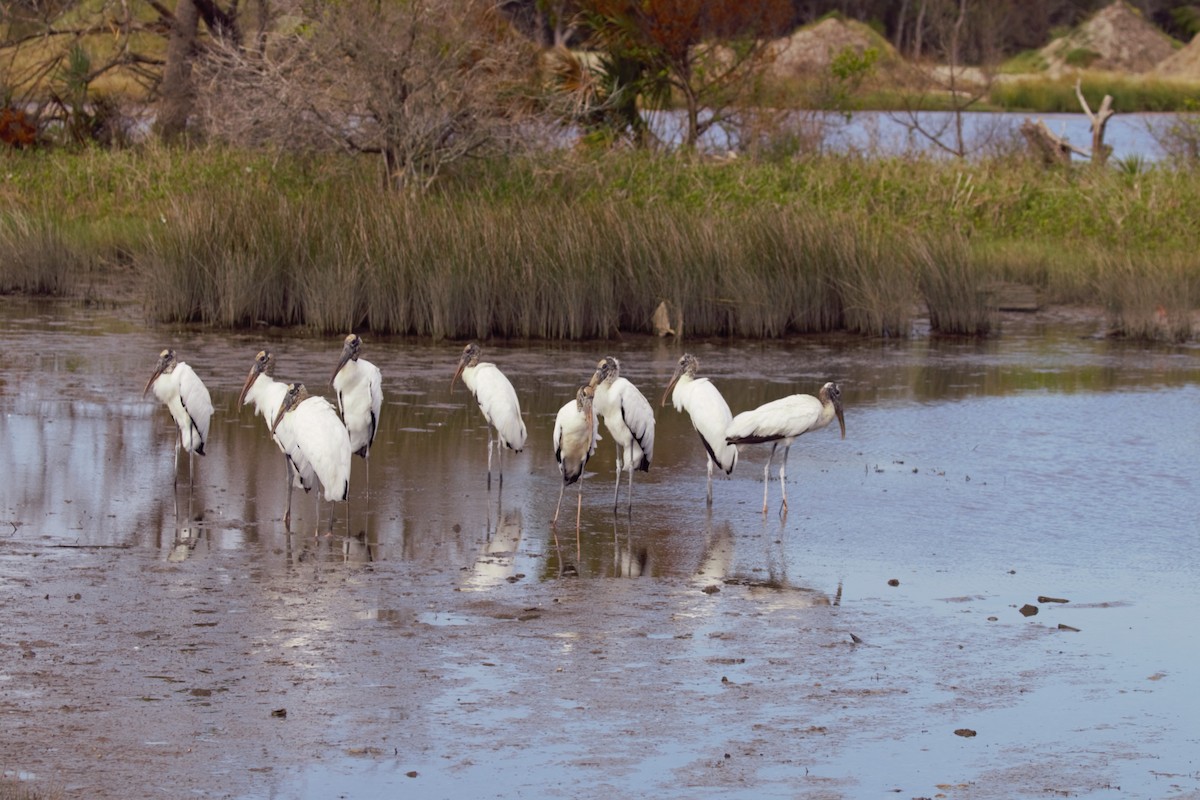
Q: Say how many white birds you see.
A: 9